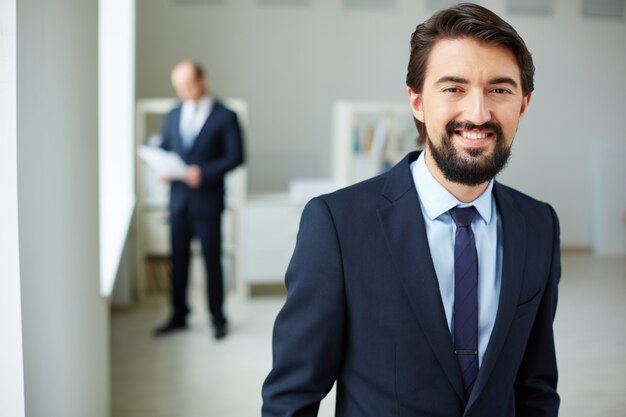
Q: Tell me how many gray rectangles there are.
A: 6